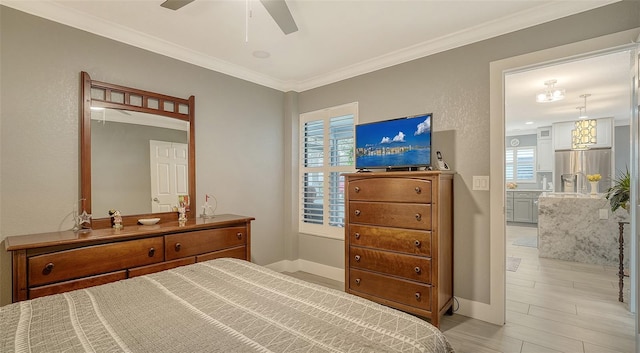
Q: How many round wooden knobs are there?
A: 14